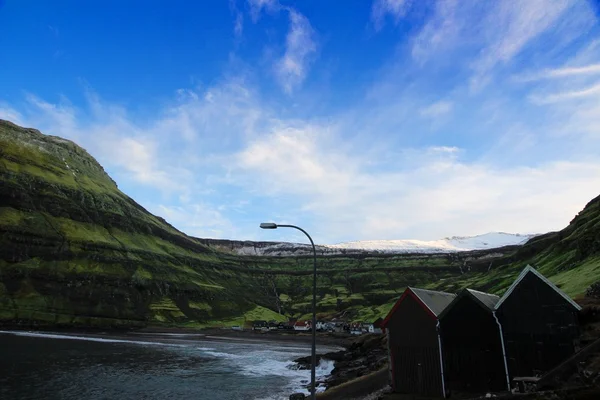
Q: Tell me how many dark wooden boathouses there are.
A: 3